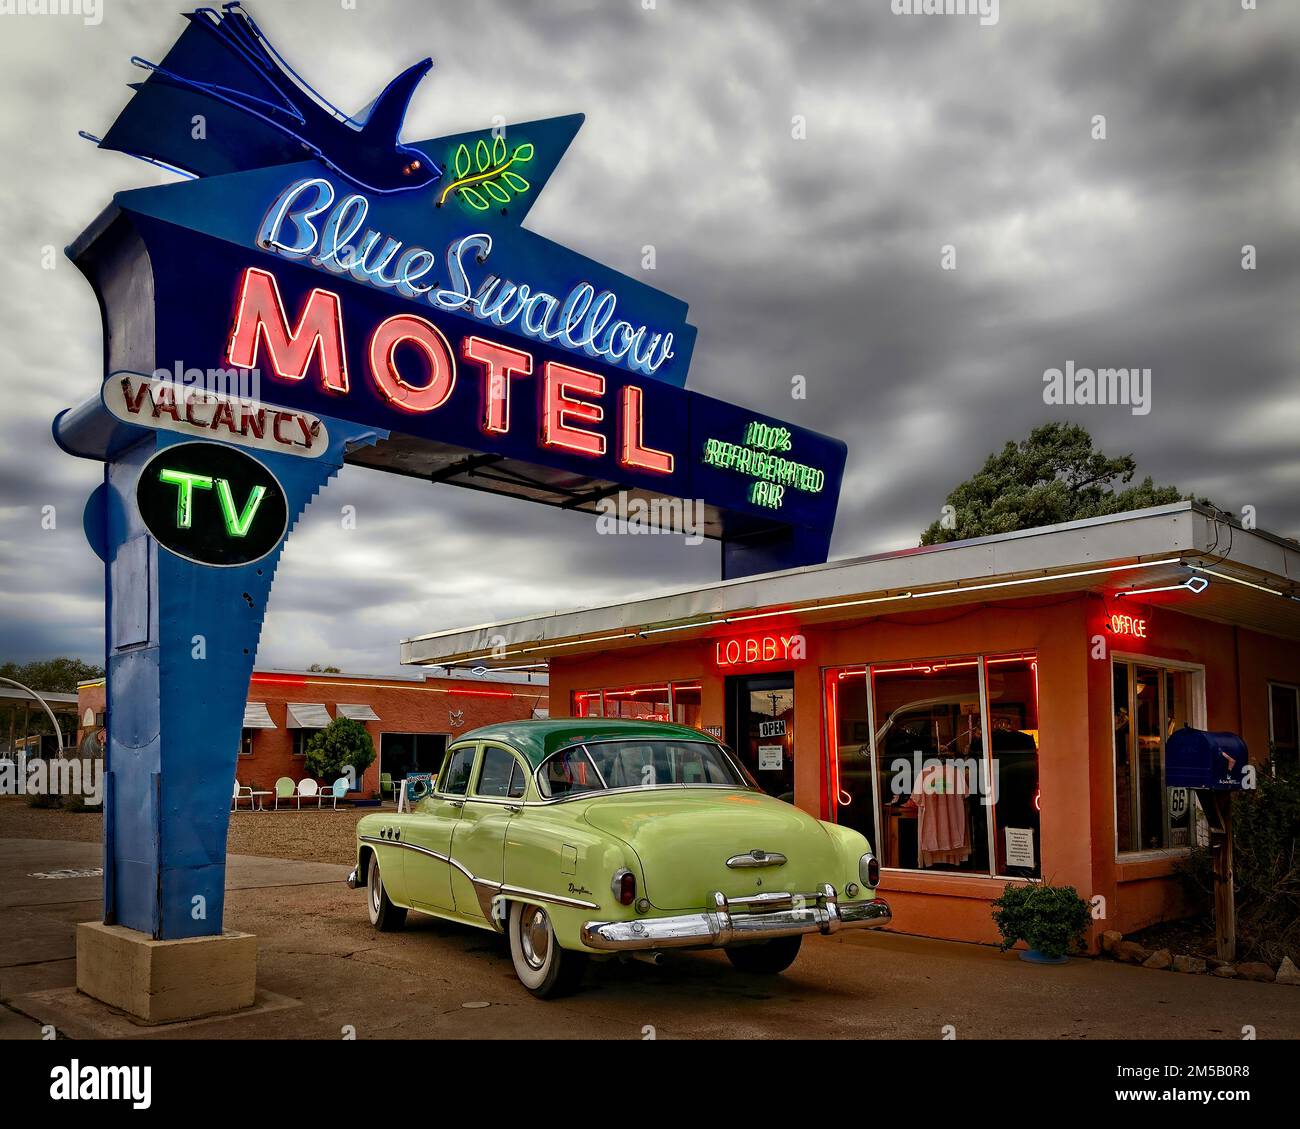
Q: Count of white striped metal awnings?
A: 3